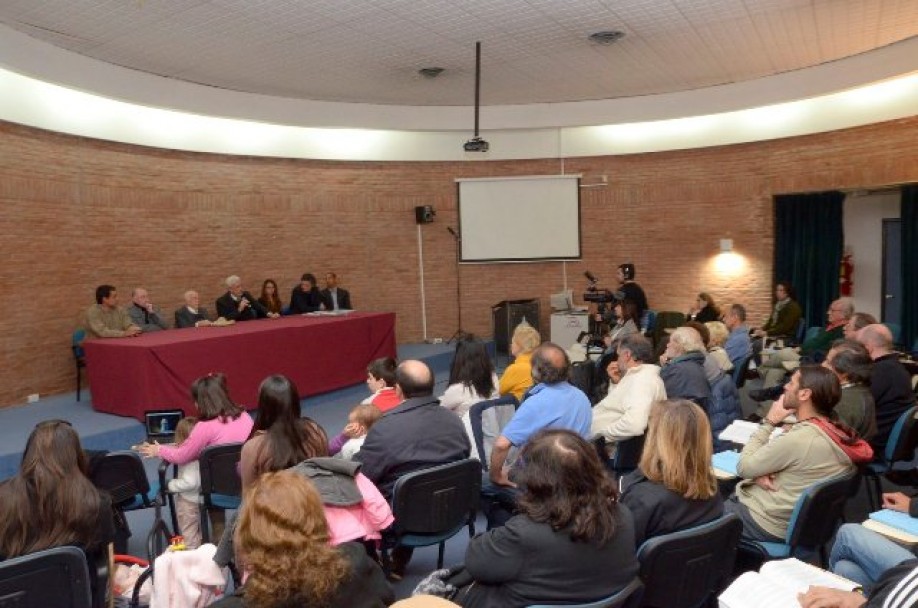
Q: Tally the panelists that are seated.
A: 7